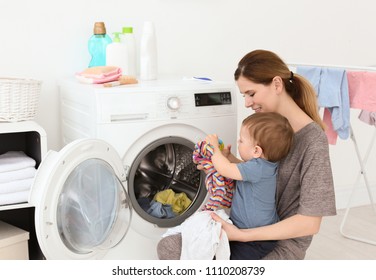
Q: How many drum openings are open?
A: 1